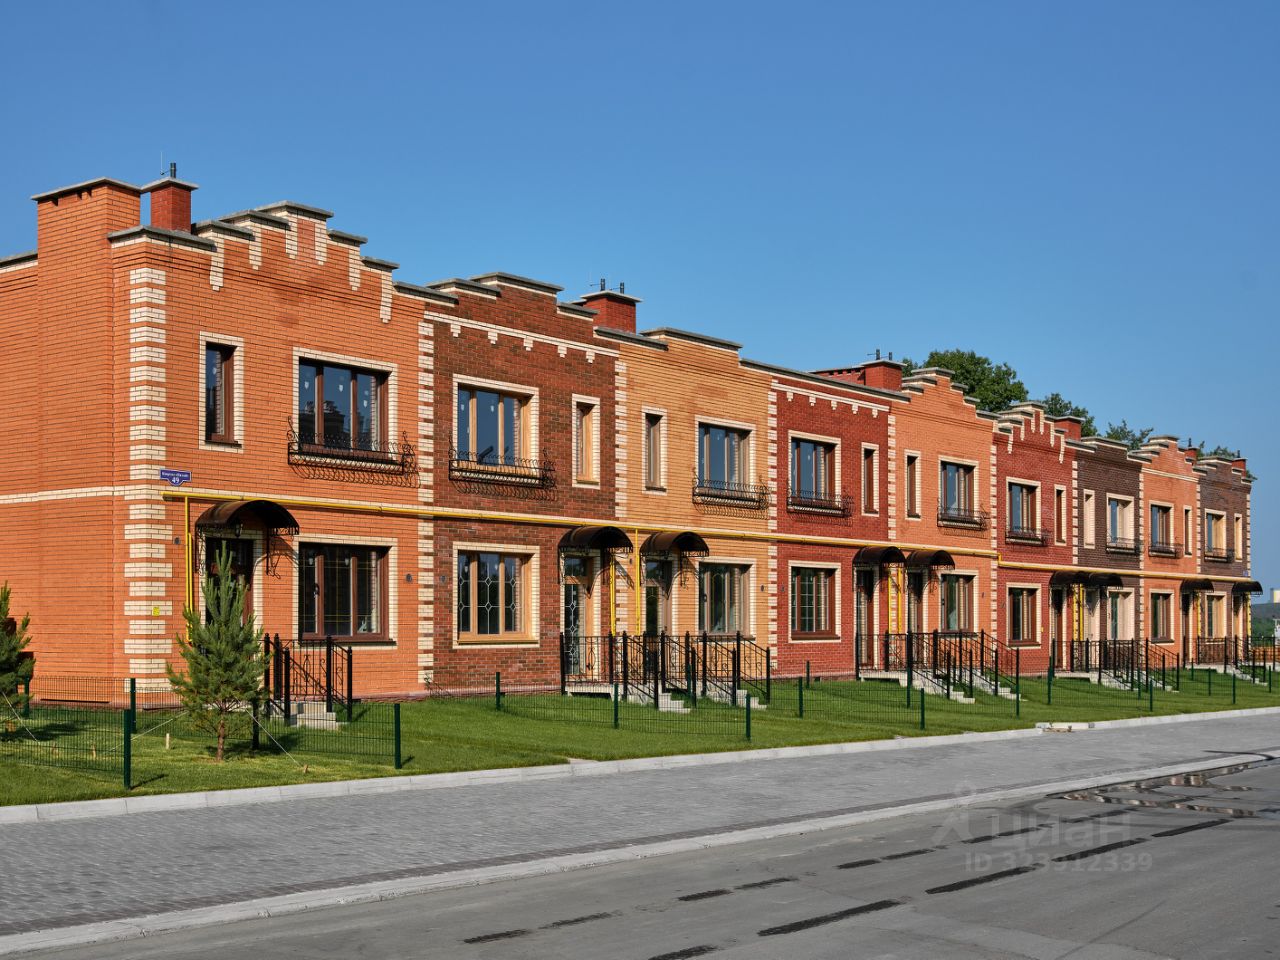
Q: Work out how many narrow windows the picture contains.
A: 9